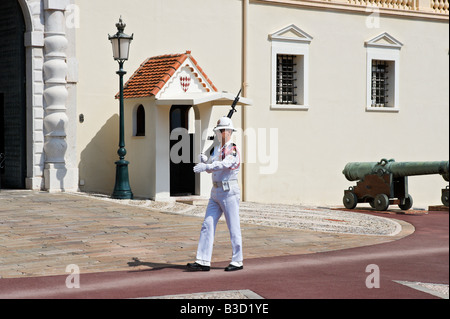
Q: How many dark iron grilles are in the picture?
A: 2